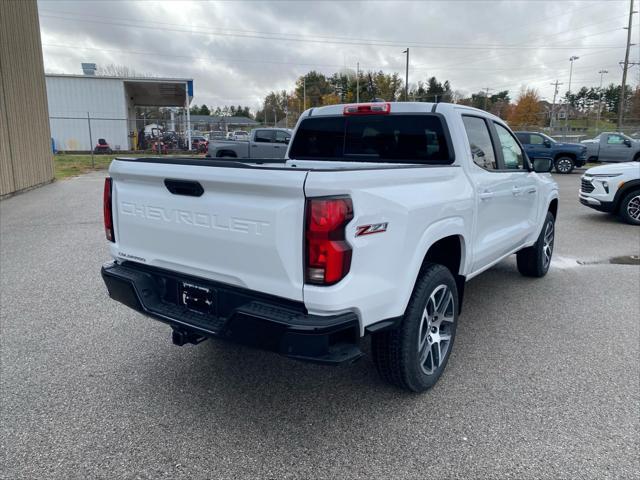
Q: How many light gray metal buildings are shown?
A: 1